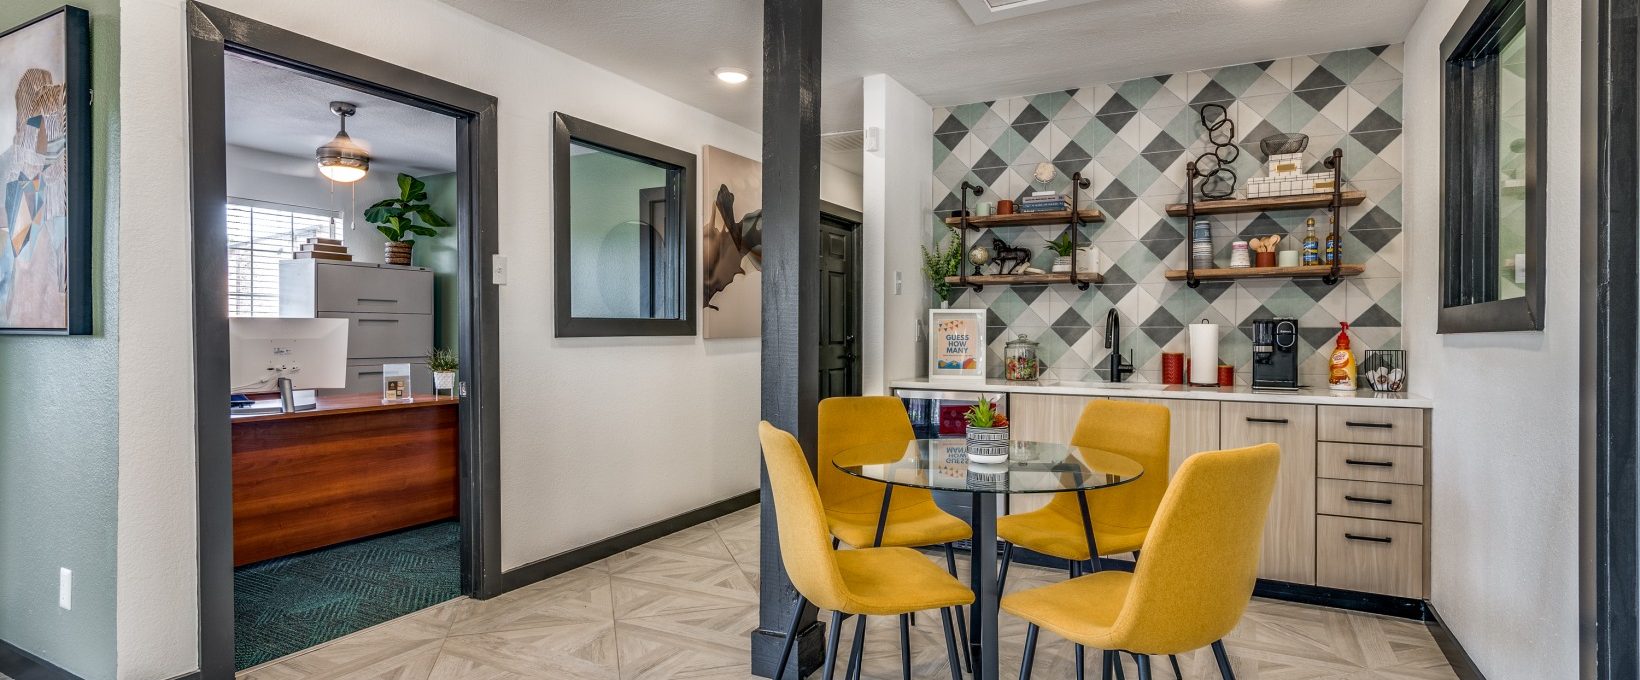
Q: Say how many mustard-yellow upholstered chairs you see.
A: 4